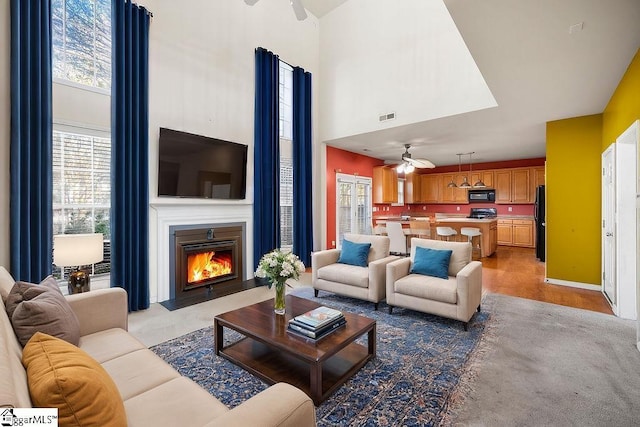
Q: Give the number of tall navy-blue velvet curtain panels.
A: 4